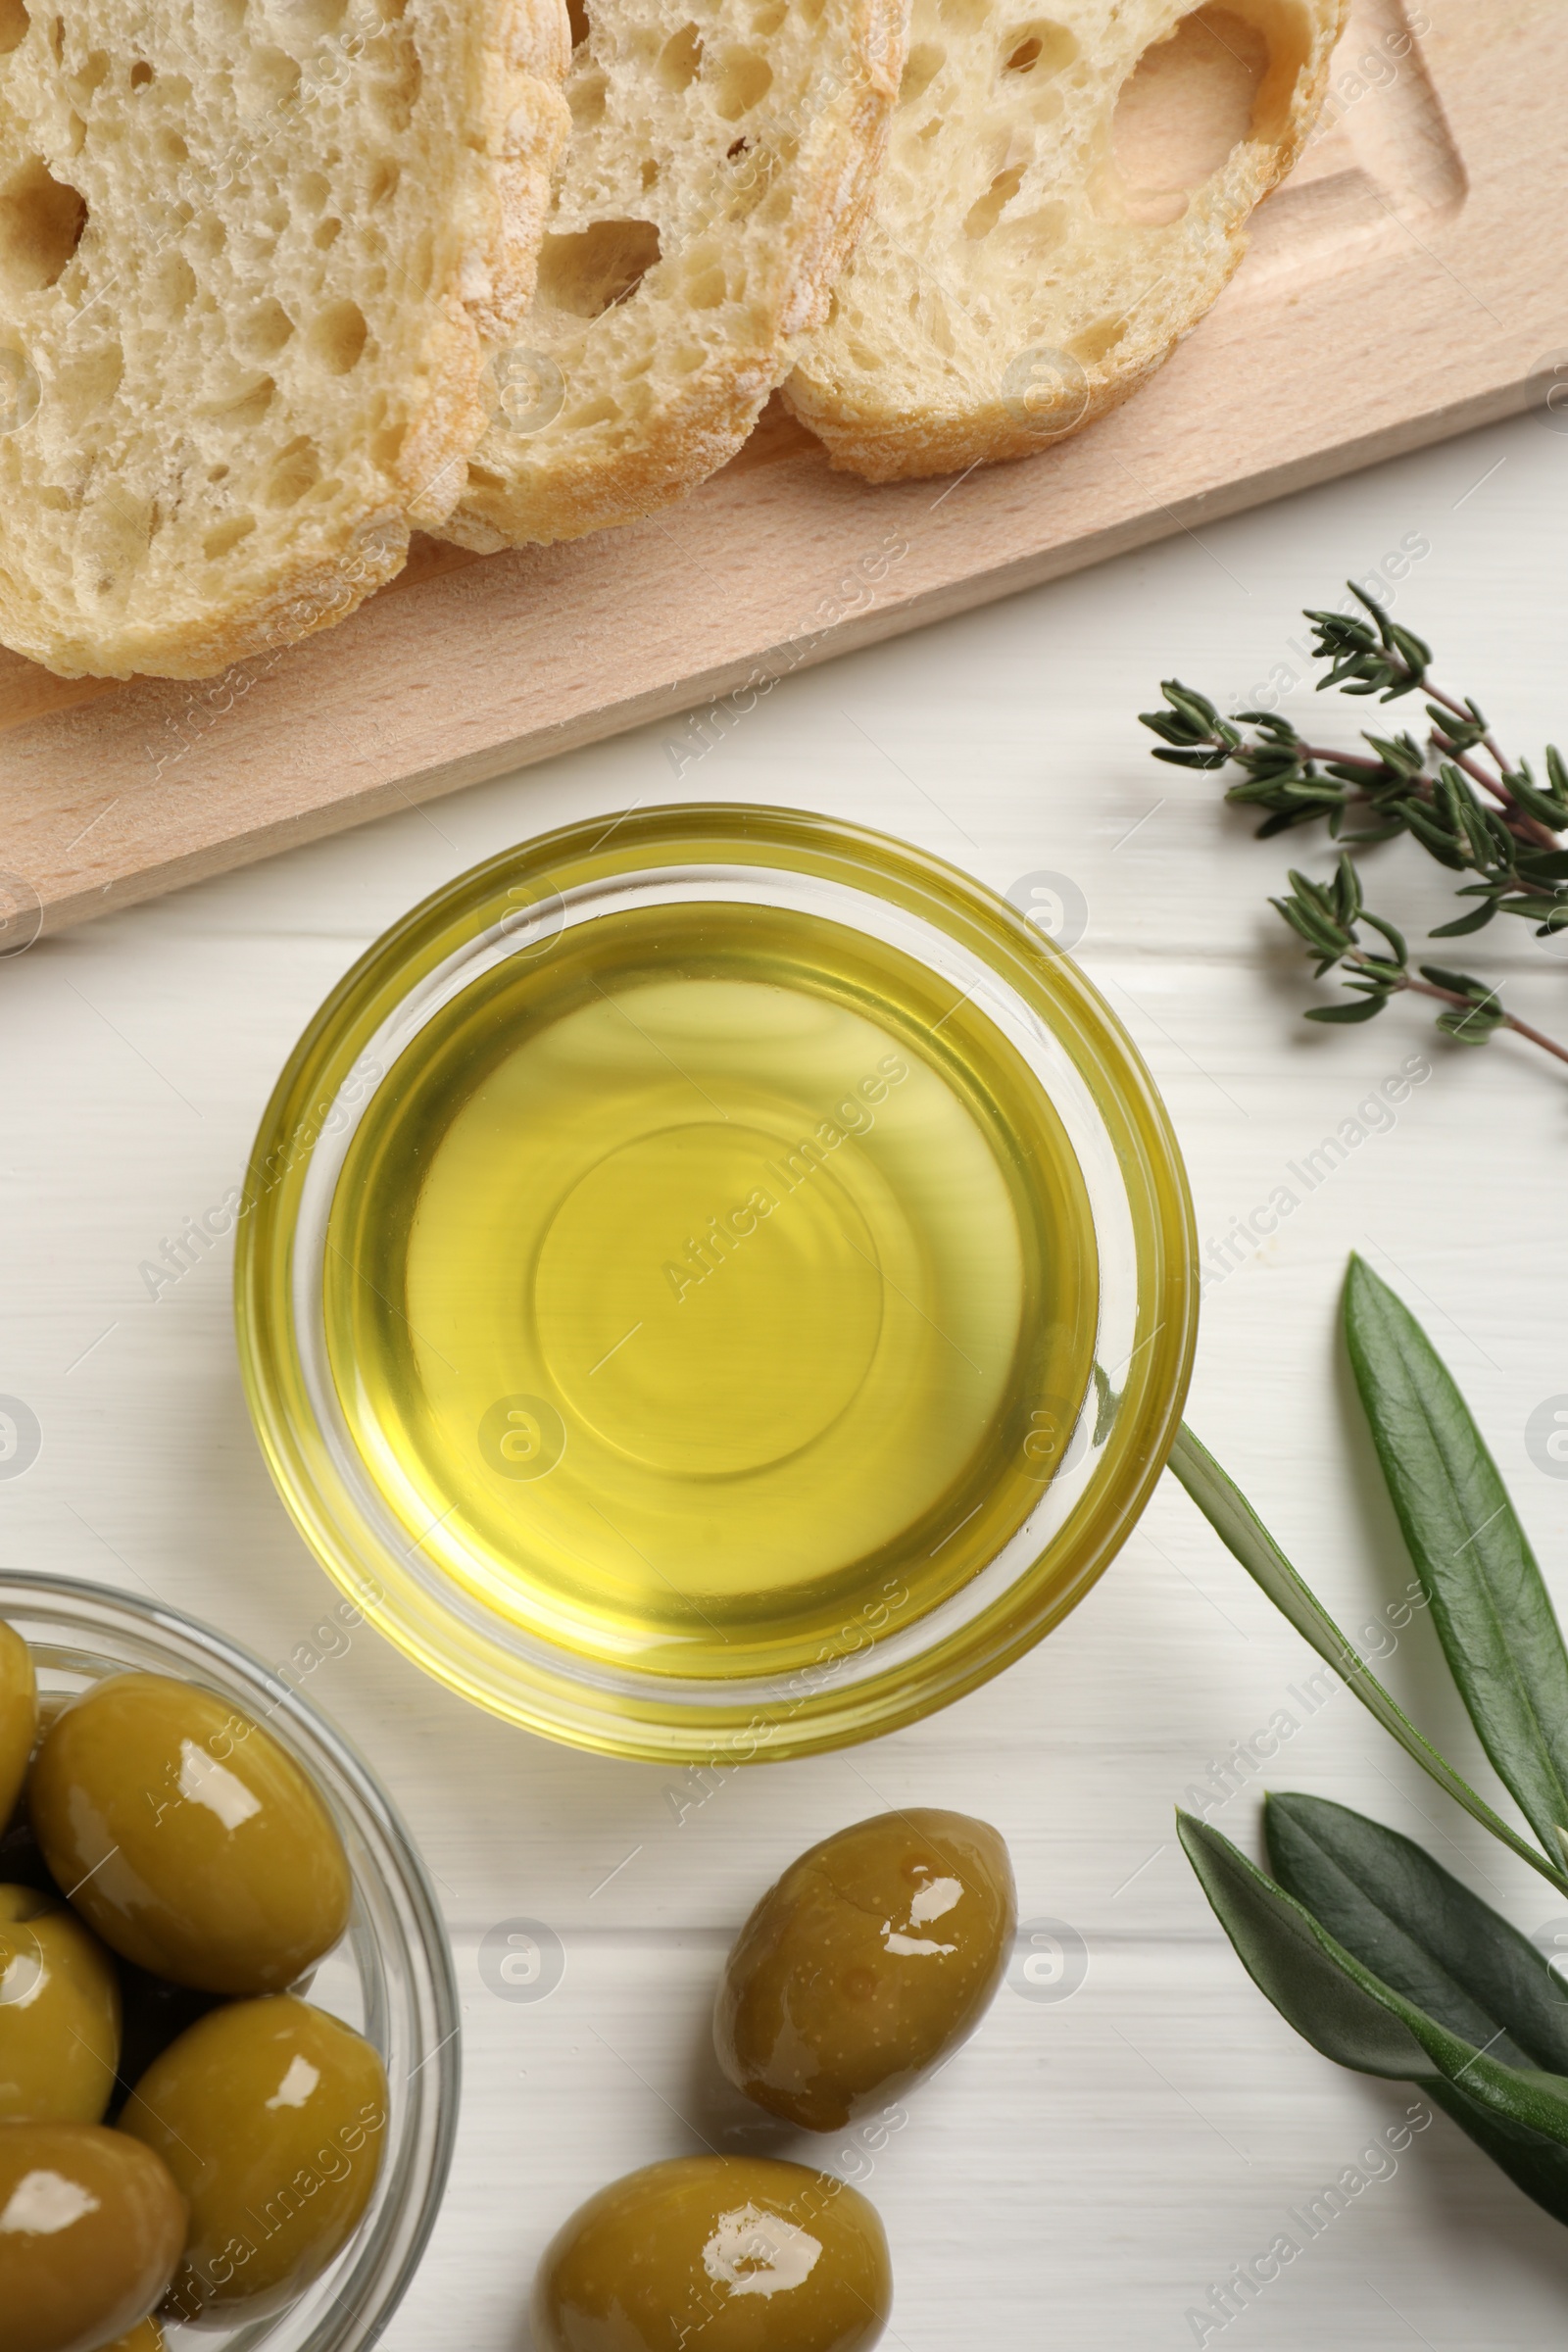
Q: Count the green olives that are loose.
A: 2